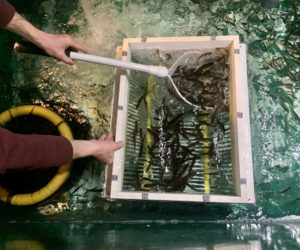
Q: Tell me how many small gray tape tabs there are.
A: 10